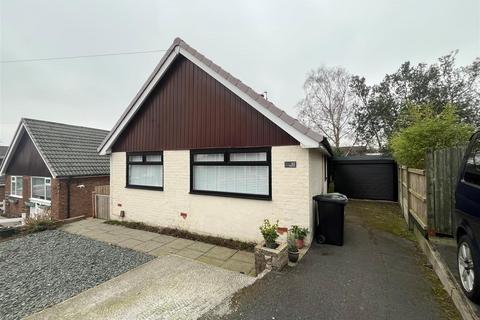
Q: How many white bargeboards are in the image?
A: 4